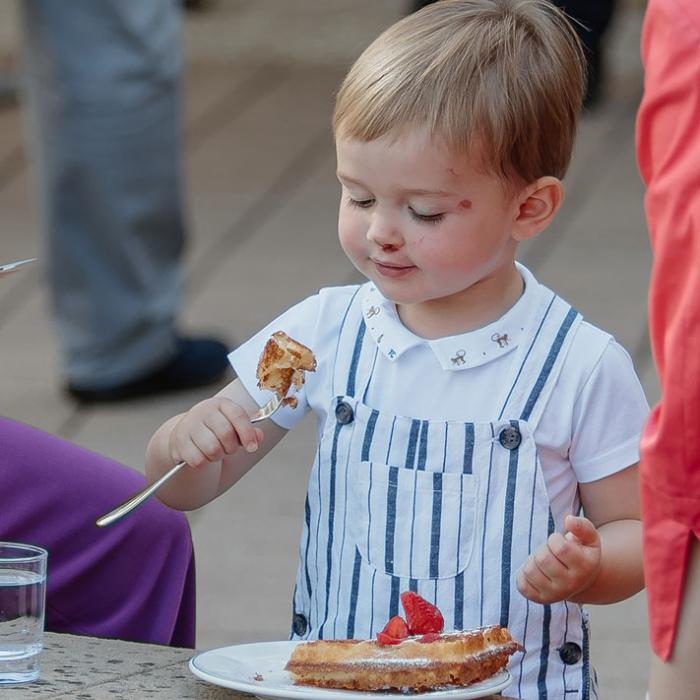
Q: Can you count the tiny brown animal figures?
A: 3